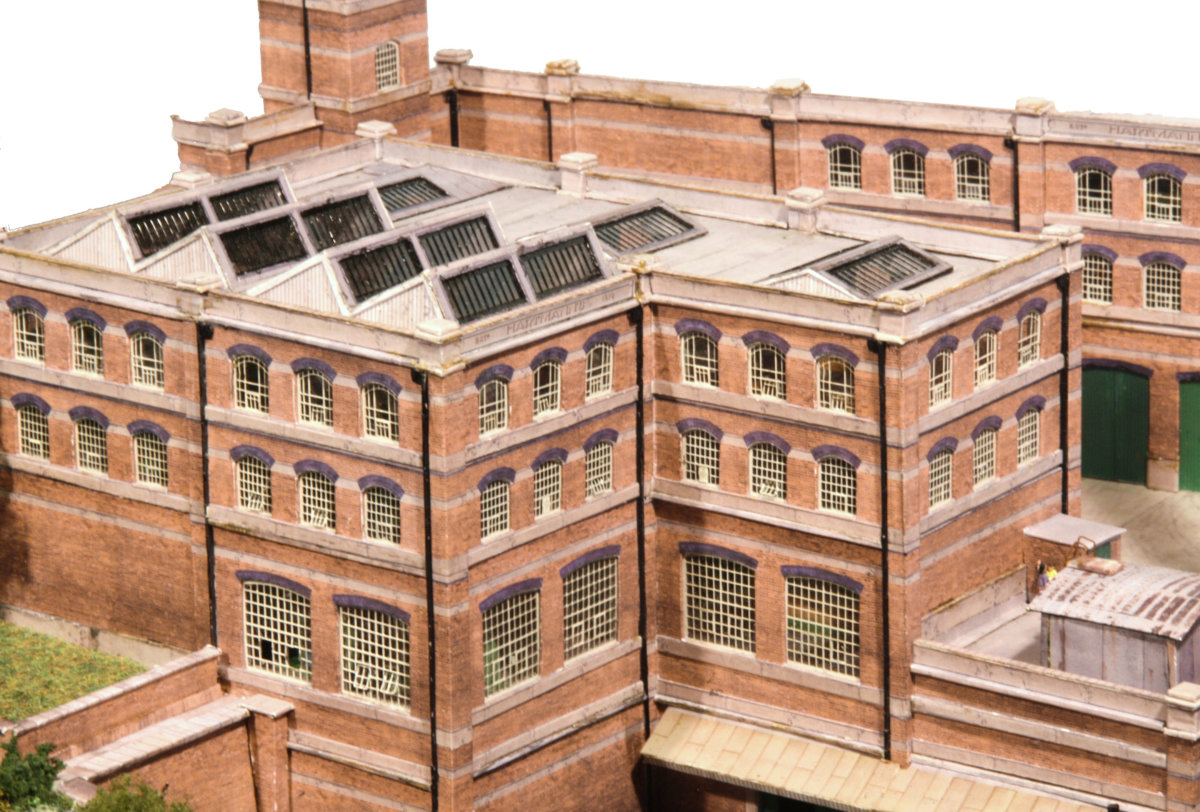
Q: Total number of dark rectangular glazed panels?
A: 11